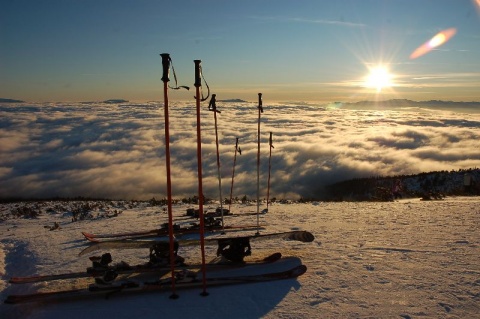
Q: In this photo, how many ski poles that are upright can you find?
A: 6